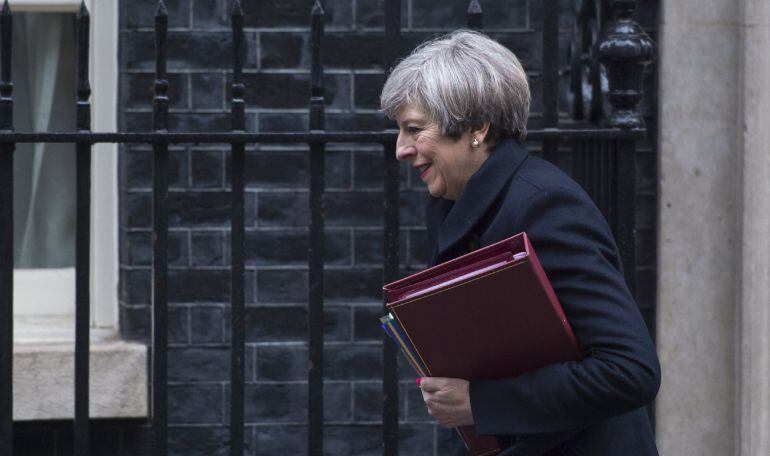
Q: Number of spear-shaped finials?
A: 6